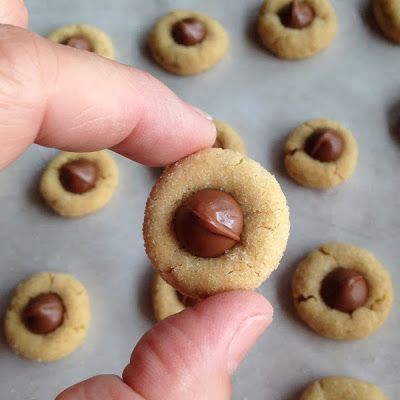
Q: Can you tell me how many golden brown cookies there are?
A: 12